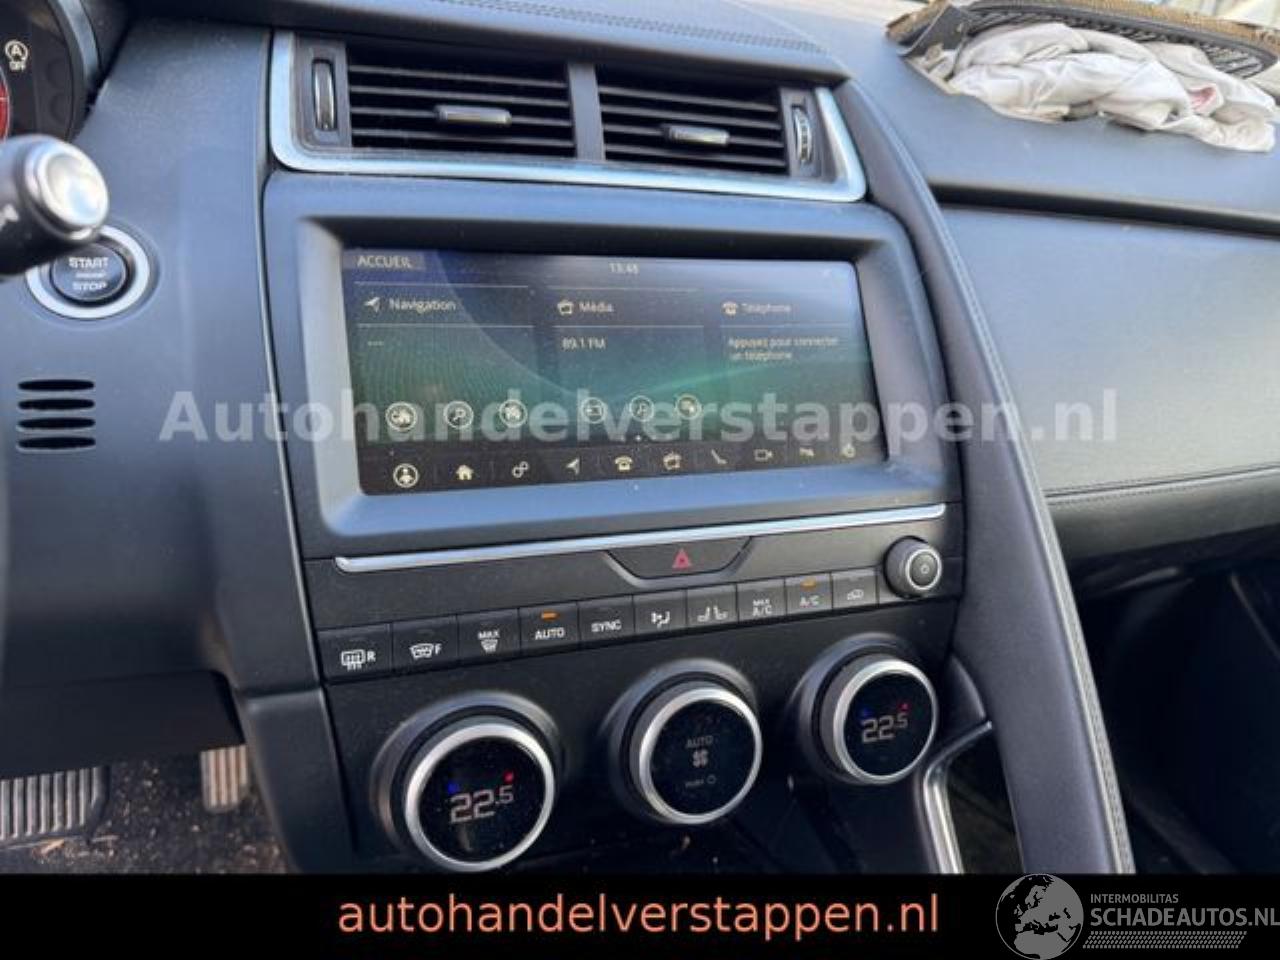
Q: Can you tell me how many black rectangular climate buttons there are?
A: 10